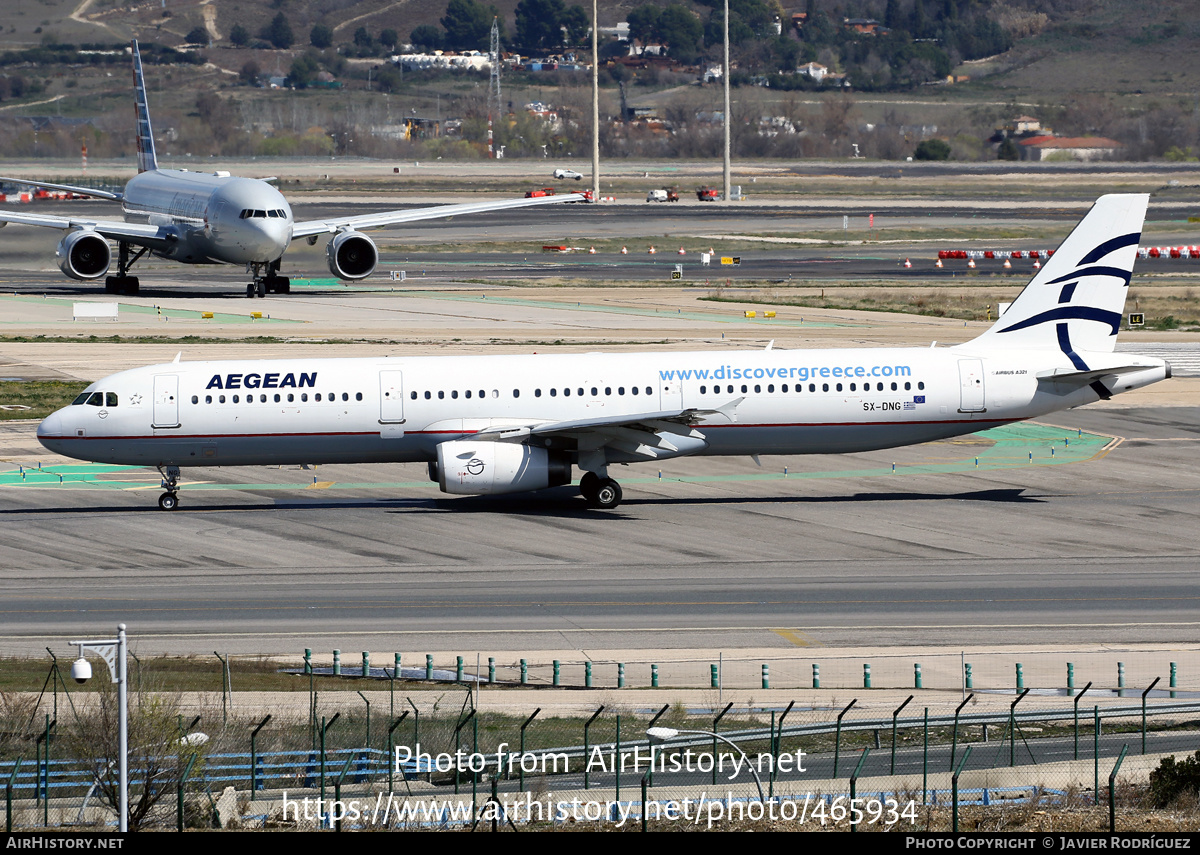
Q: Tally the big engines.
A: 3